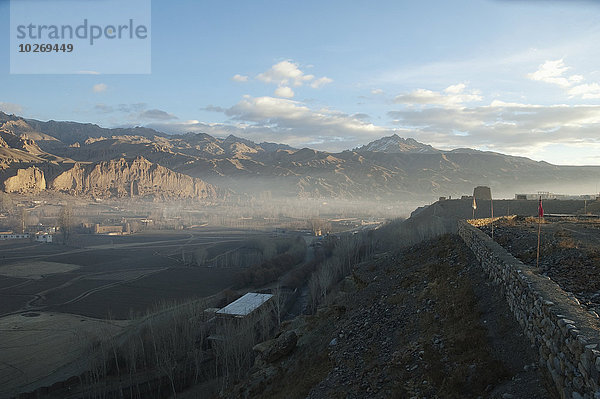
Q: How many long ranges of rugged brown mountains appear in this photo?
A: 1